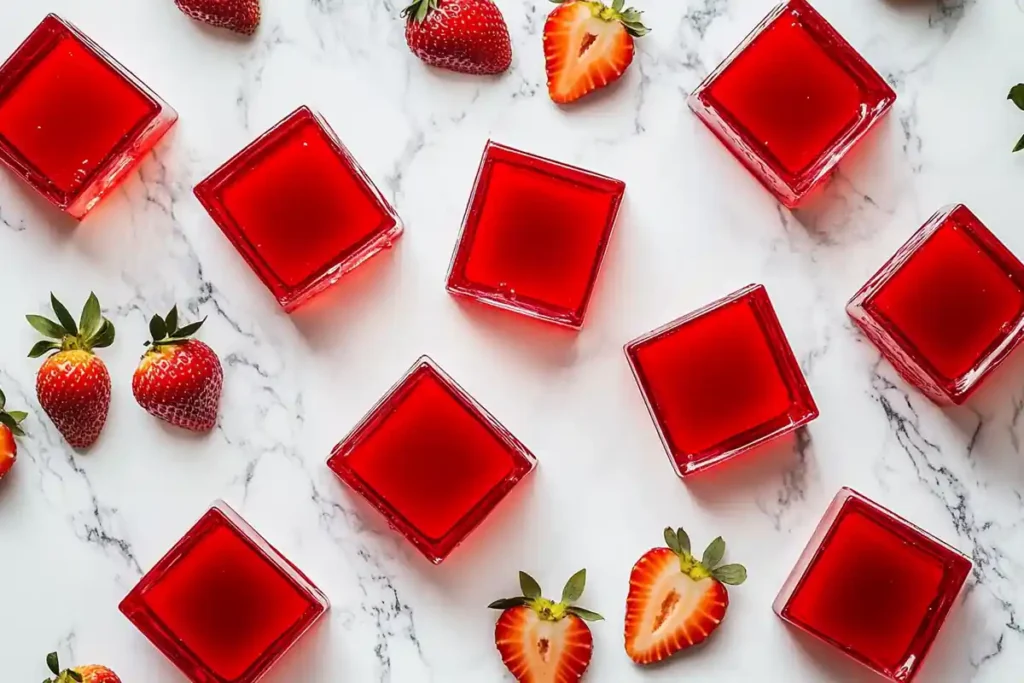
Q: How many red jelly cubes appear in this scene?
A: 9